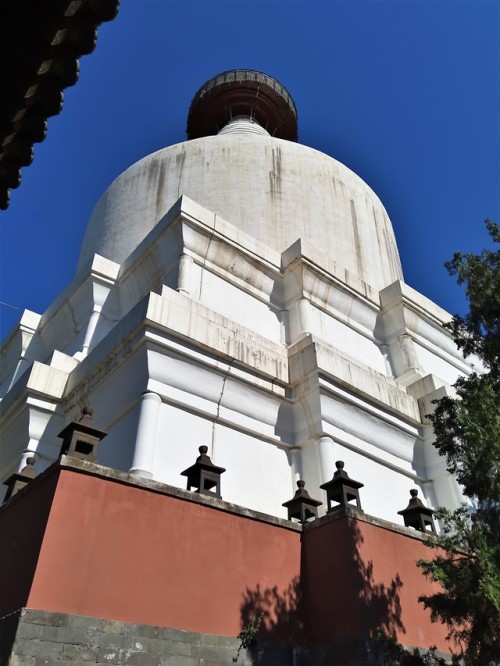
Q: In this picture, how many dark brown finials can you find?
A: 6